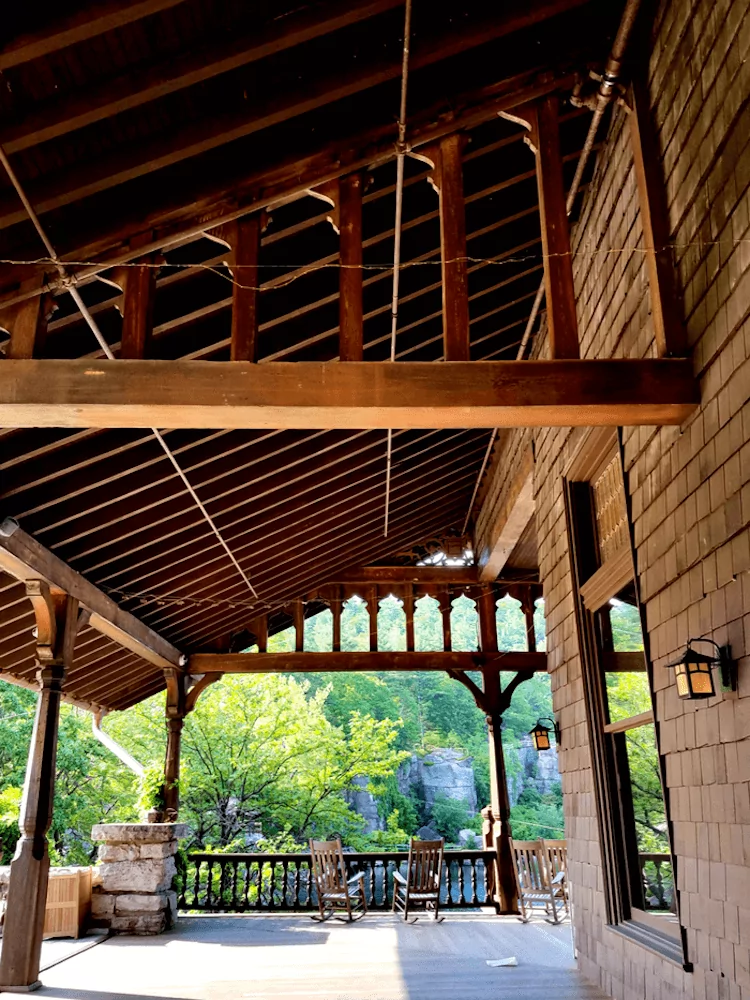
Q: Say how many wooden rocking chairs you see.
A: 4